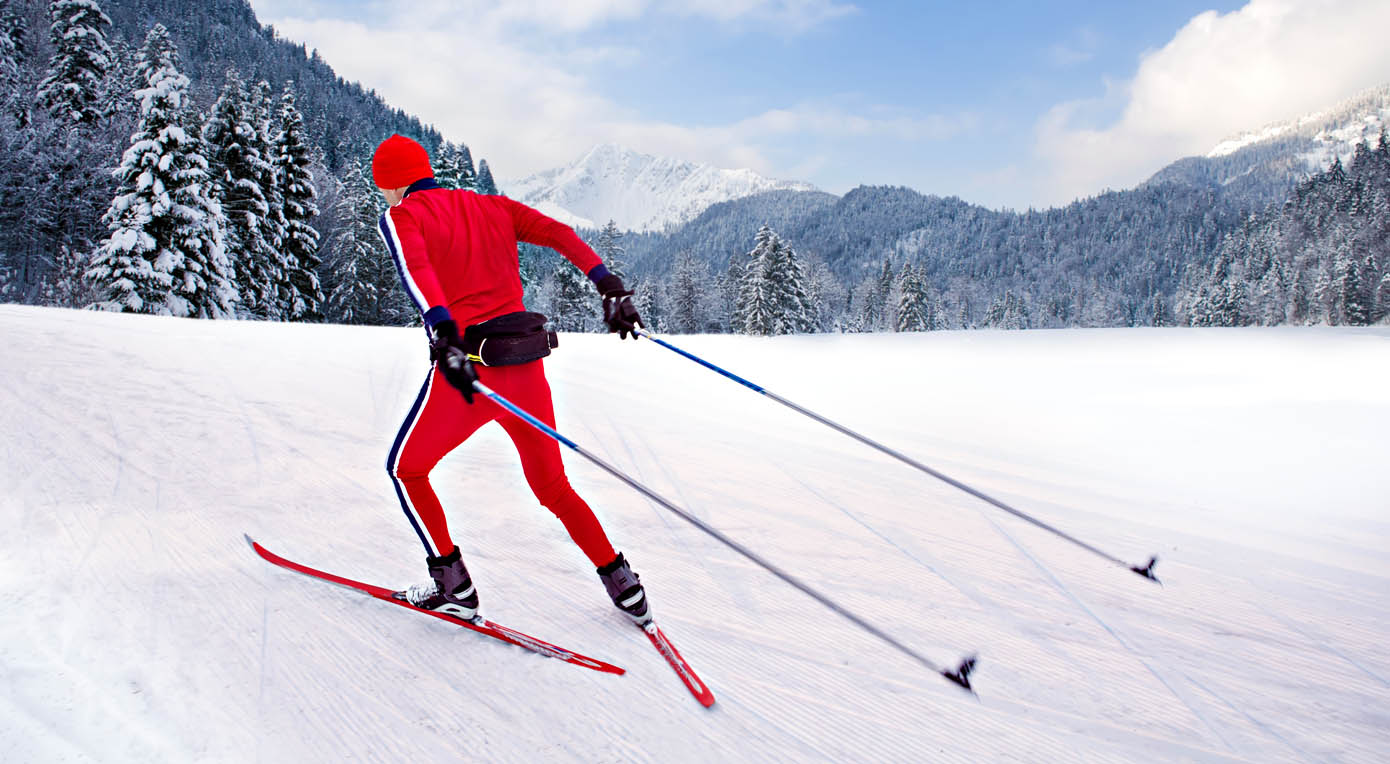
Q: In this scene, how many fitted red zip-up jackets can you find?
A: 1